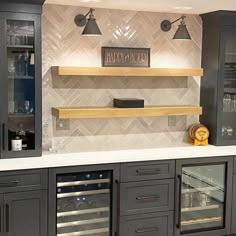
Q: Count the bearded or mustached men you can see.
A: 0